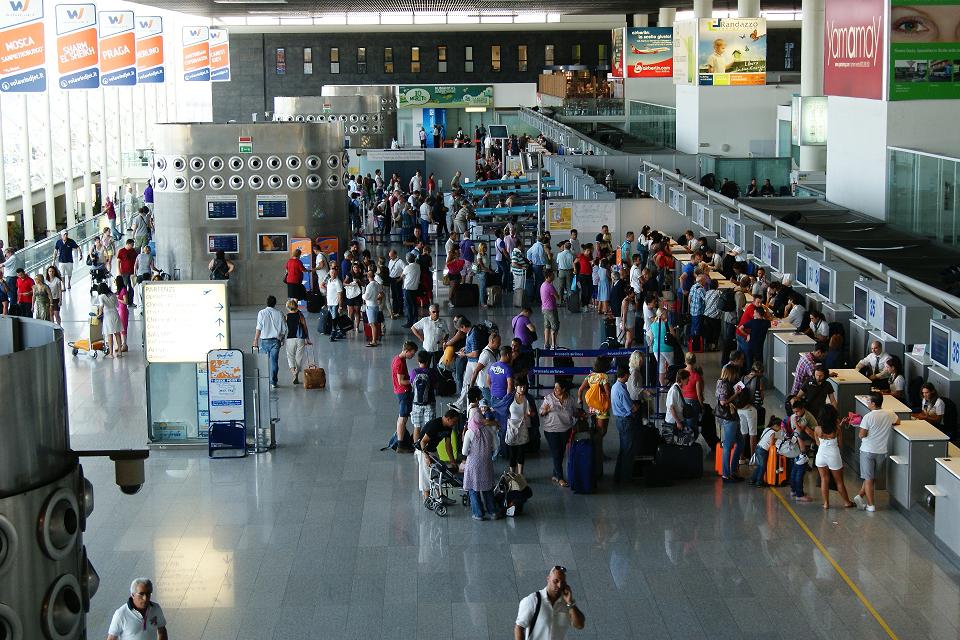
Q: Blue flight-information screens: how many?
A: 3